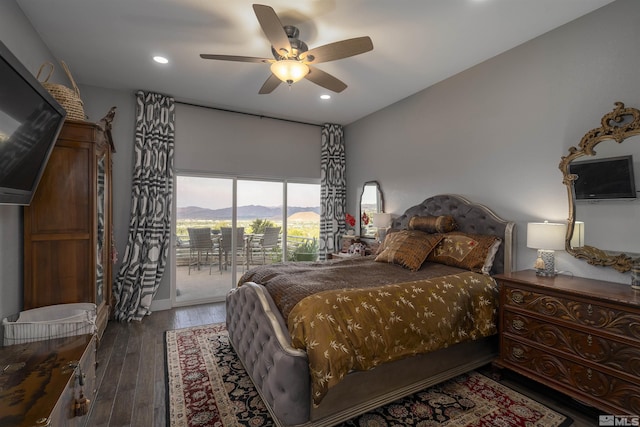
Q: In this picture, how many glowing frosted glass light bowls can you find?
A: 1